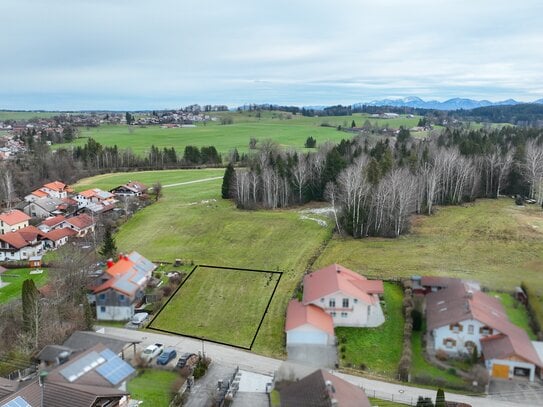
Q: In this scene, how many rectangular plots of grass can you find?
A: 1